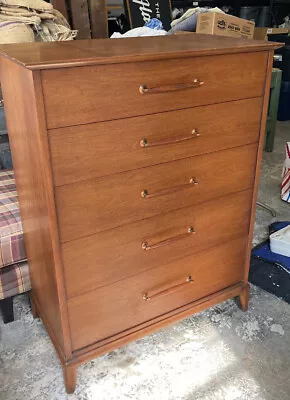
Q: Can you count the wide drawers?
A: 5